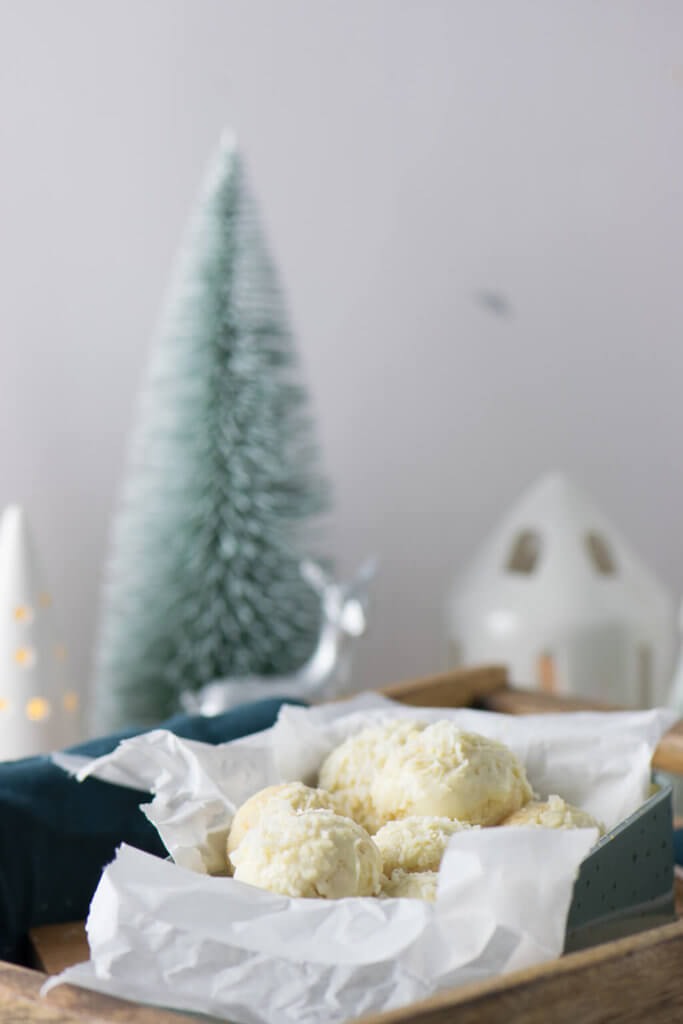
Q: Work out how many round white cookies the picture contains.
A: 7